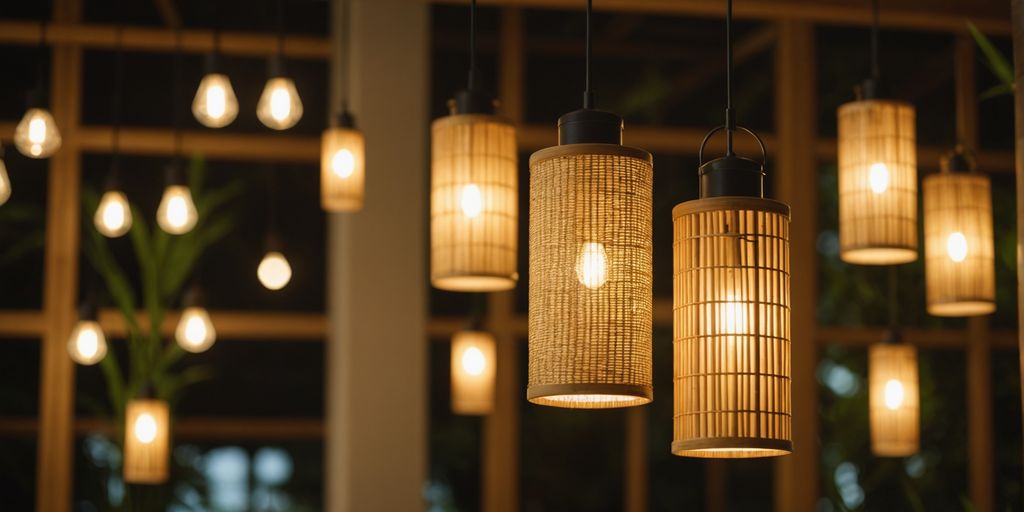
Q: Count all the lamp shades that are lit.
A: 9